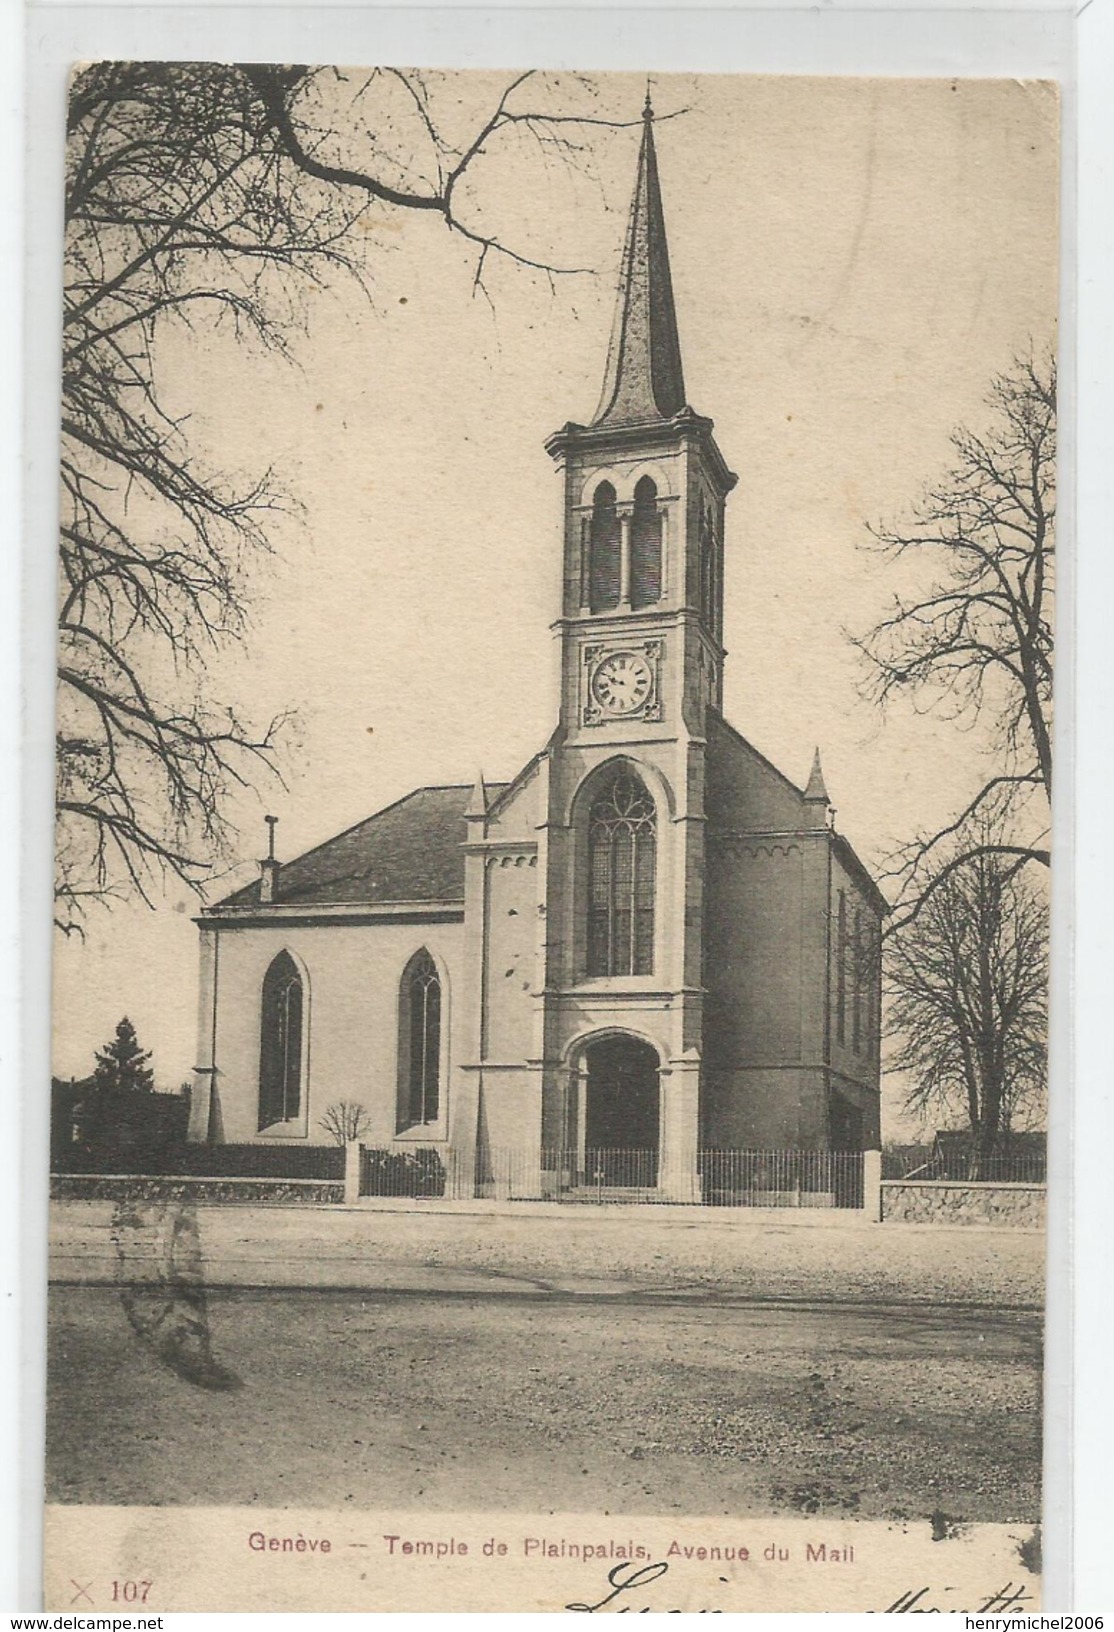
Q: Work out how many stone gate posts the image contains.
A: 2